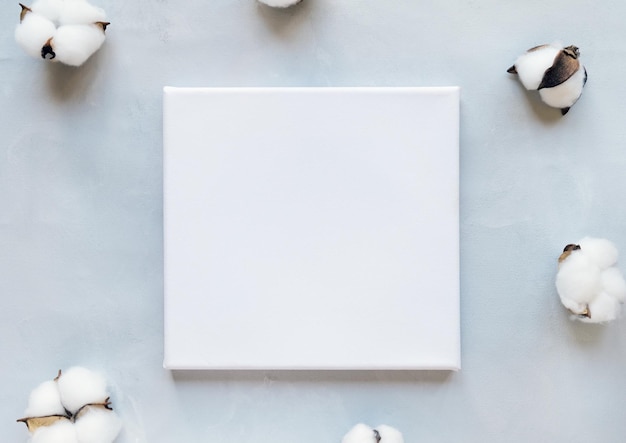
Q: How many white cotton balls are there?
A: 6